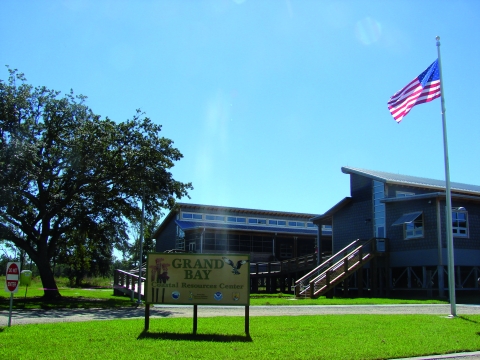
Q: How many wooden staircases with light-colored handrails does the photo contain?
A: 1